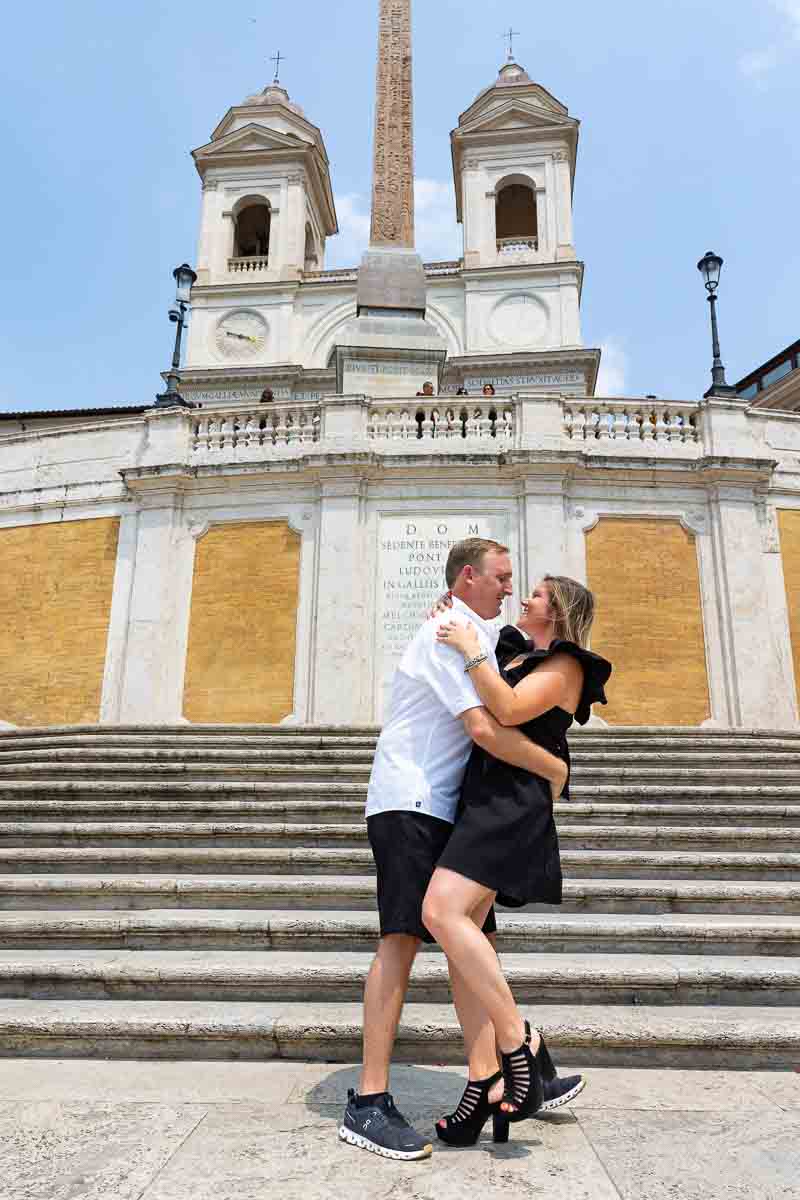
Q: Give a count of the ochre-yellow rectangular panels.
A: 4